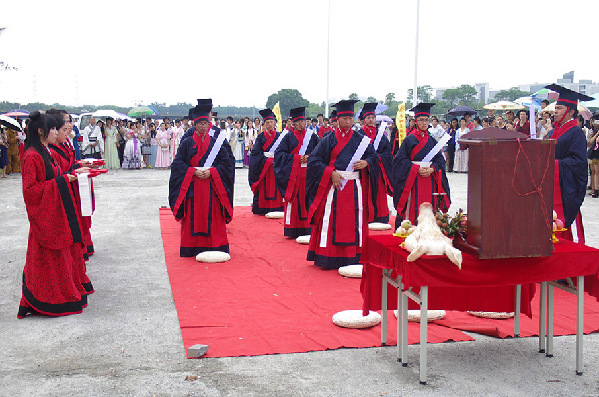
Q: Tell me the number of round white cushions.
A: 8